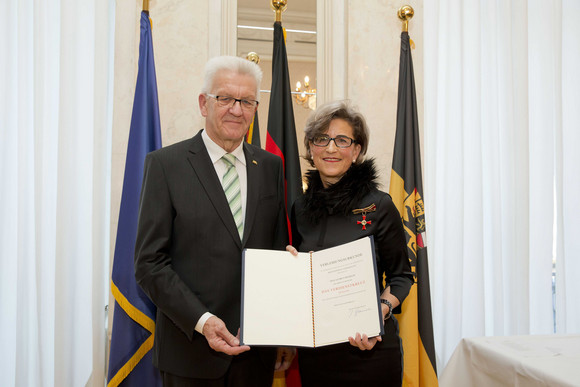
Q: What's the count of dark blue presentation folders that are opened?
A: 1